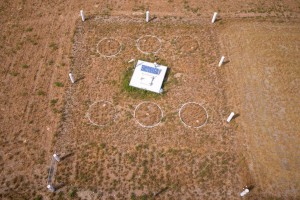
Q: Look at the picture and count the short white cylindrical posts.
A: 9